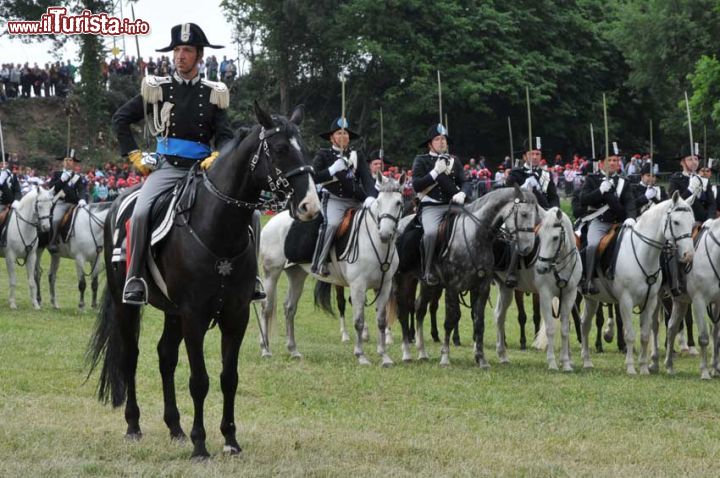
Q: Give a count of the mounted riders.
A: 11